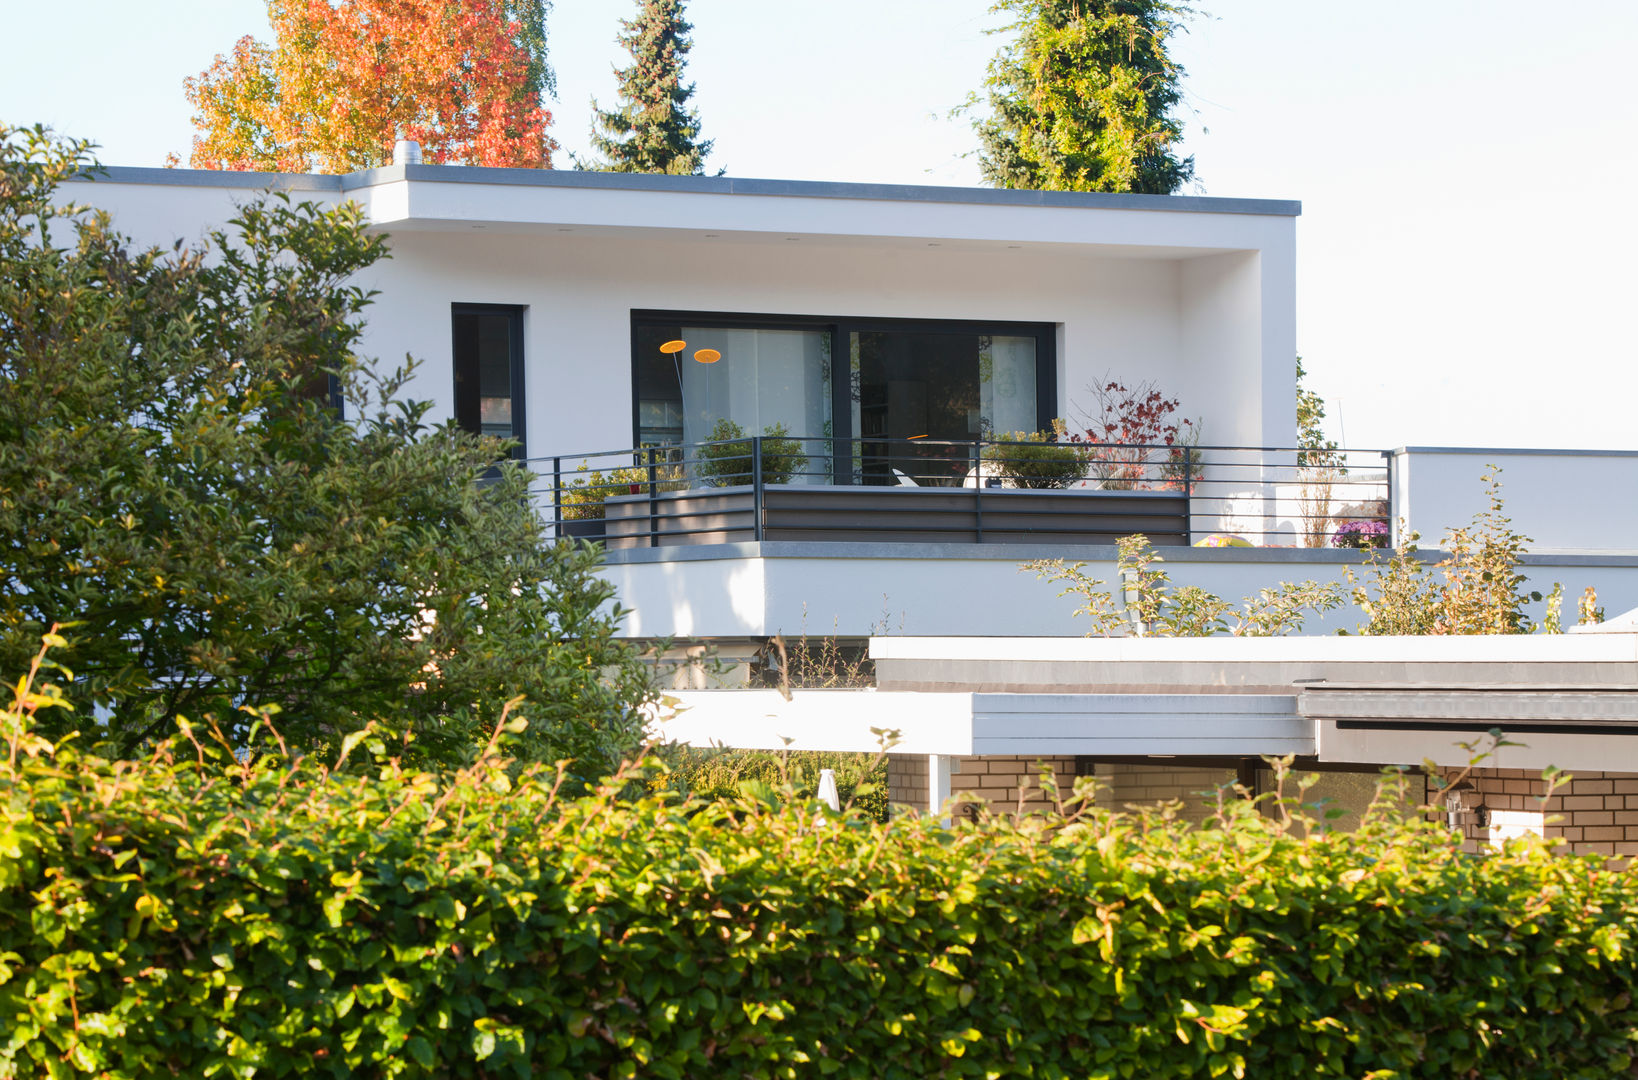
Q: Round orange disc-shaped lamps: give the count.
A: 2